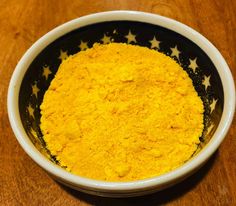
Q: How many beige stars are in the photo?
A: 14